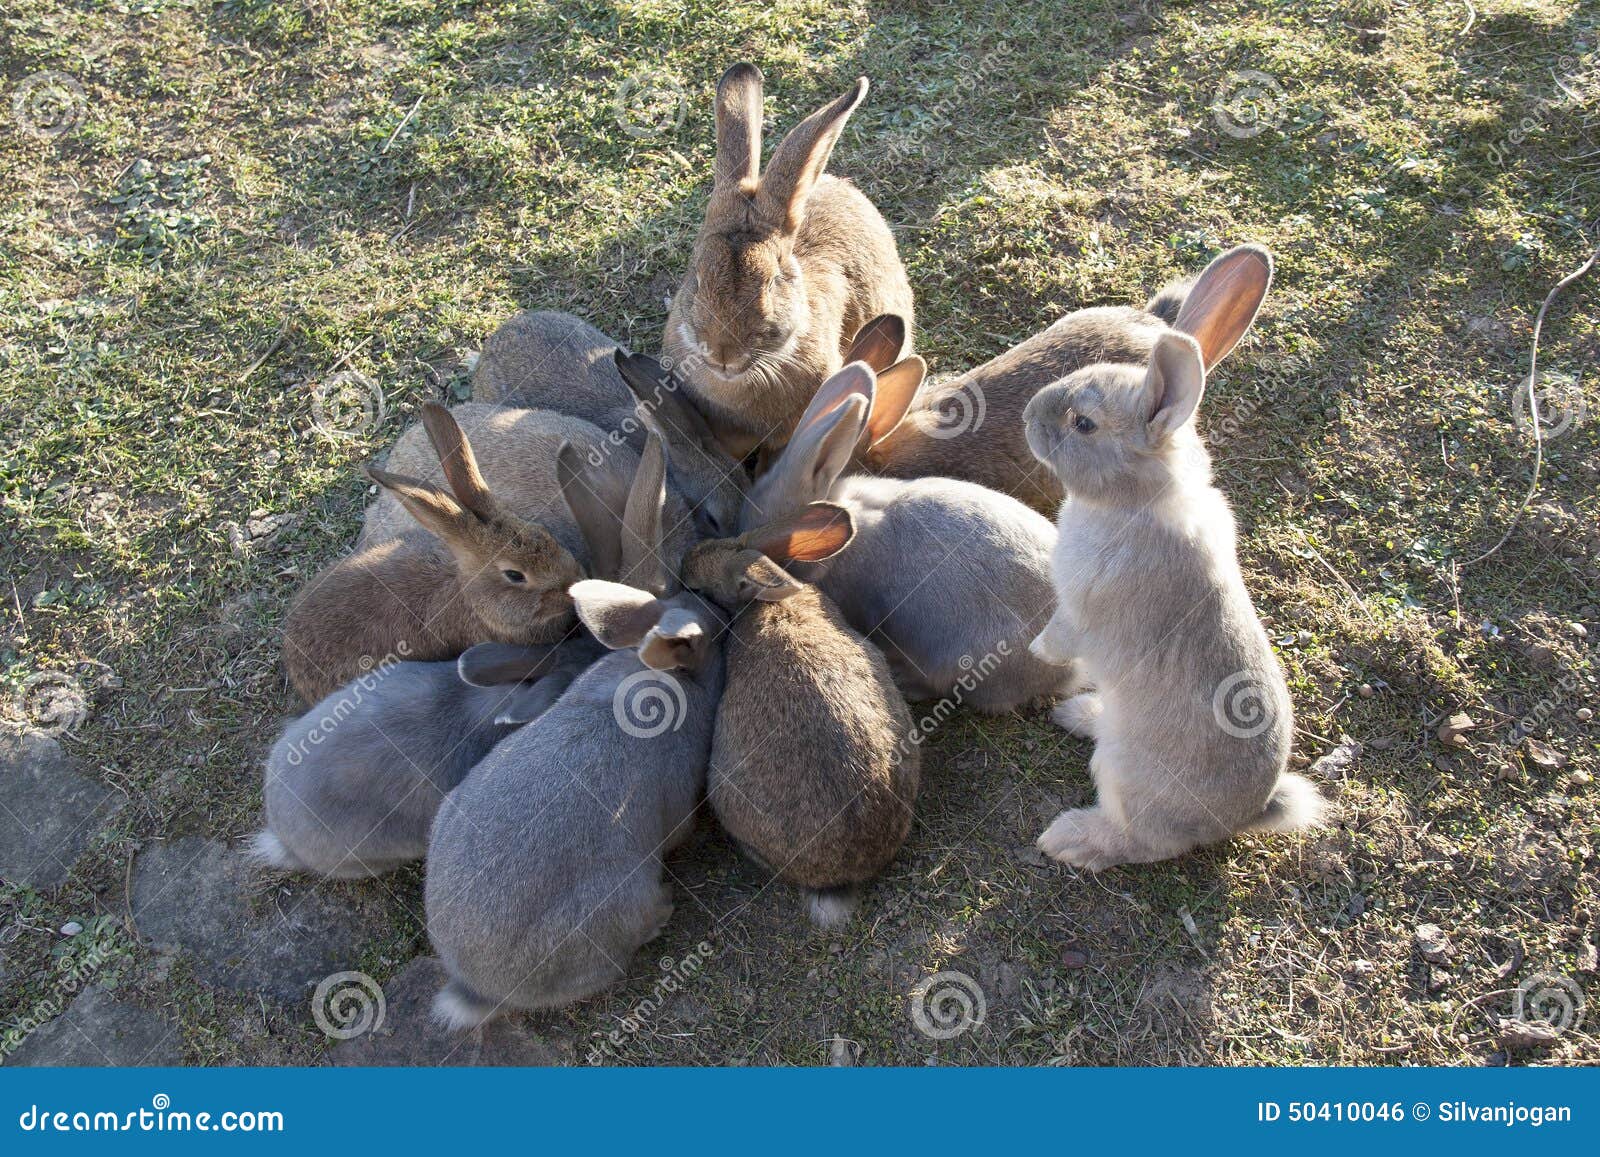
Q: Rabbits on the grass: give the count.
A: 10